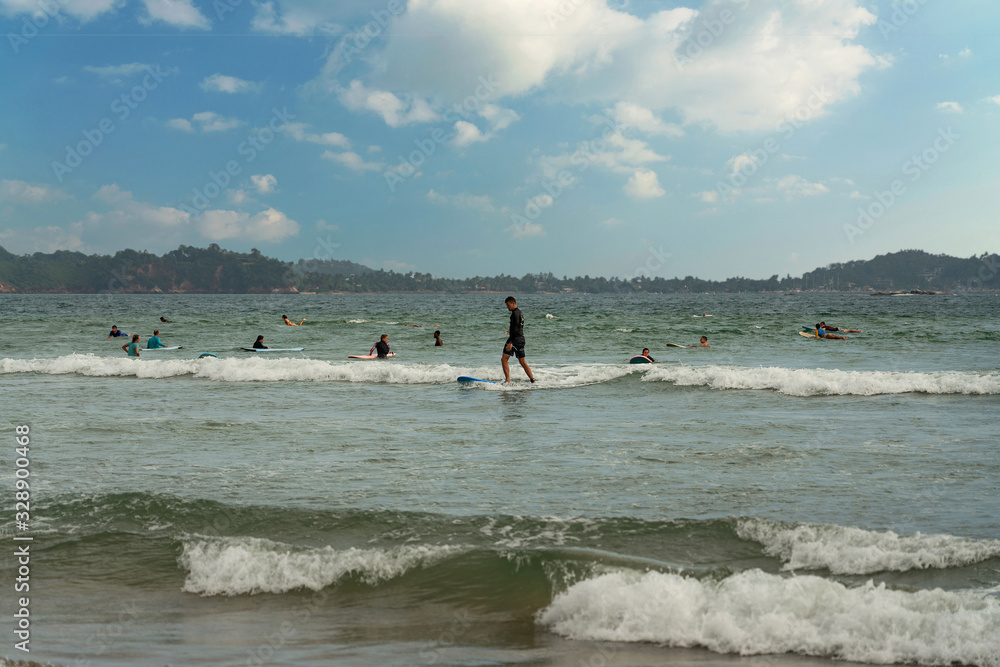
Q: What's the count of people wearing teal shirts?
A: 2